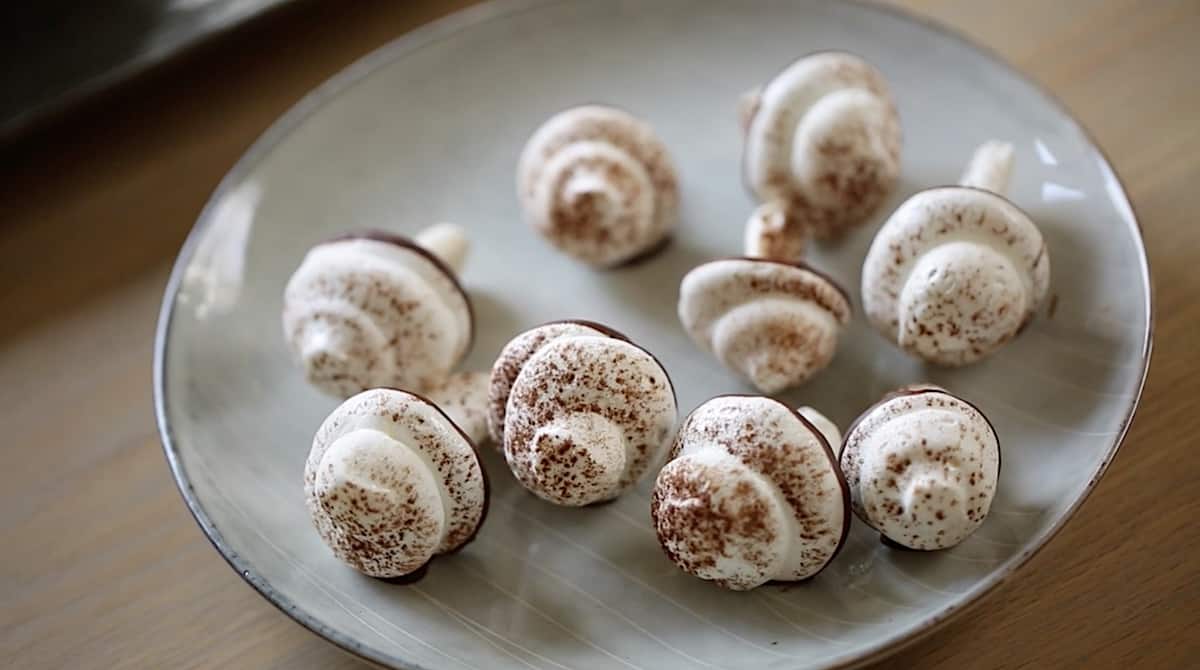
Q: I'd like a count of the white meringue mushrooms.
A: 9